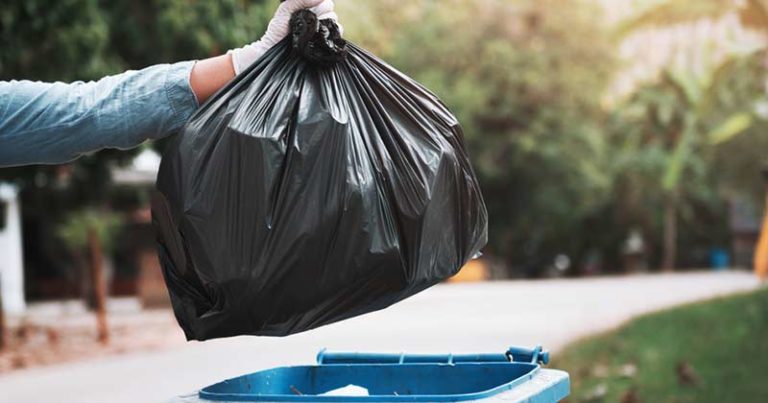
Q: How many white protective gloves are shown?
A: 1